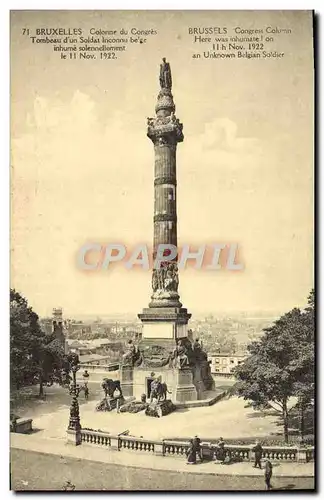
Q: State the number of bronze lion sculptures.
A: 2